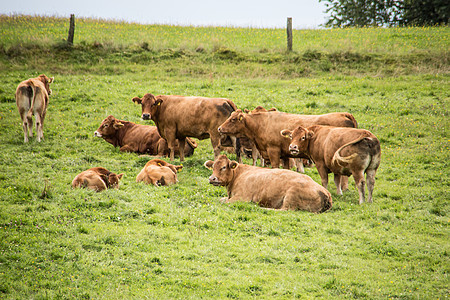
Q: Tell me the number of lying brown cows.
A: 4